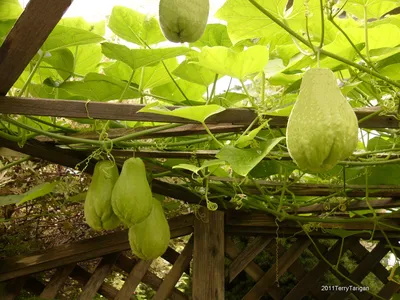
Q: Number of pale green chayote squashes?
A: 5